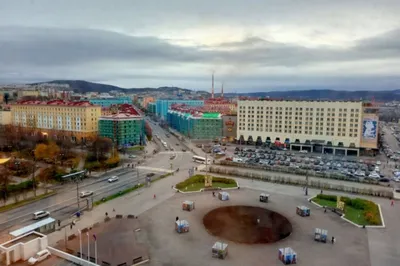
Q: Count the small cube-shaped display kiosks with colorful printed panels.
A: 8